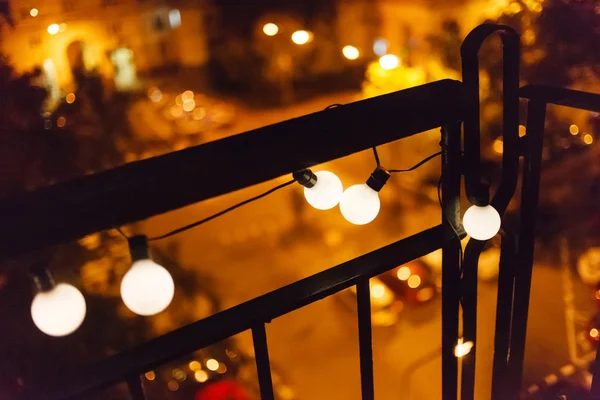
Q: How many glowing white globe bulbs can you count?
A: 5